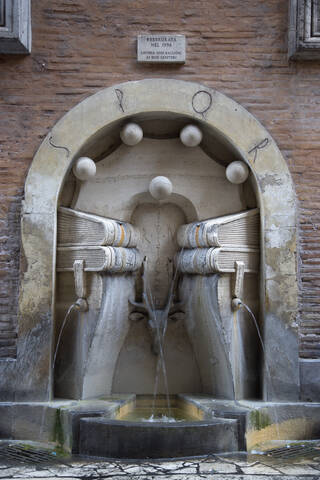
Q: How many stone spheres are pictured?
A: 5